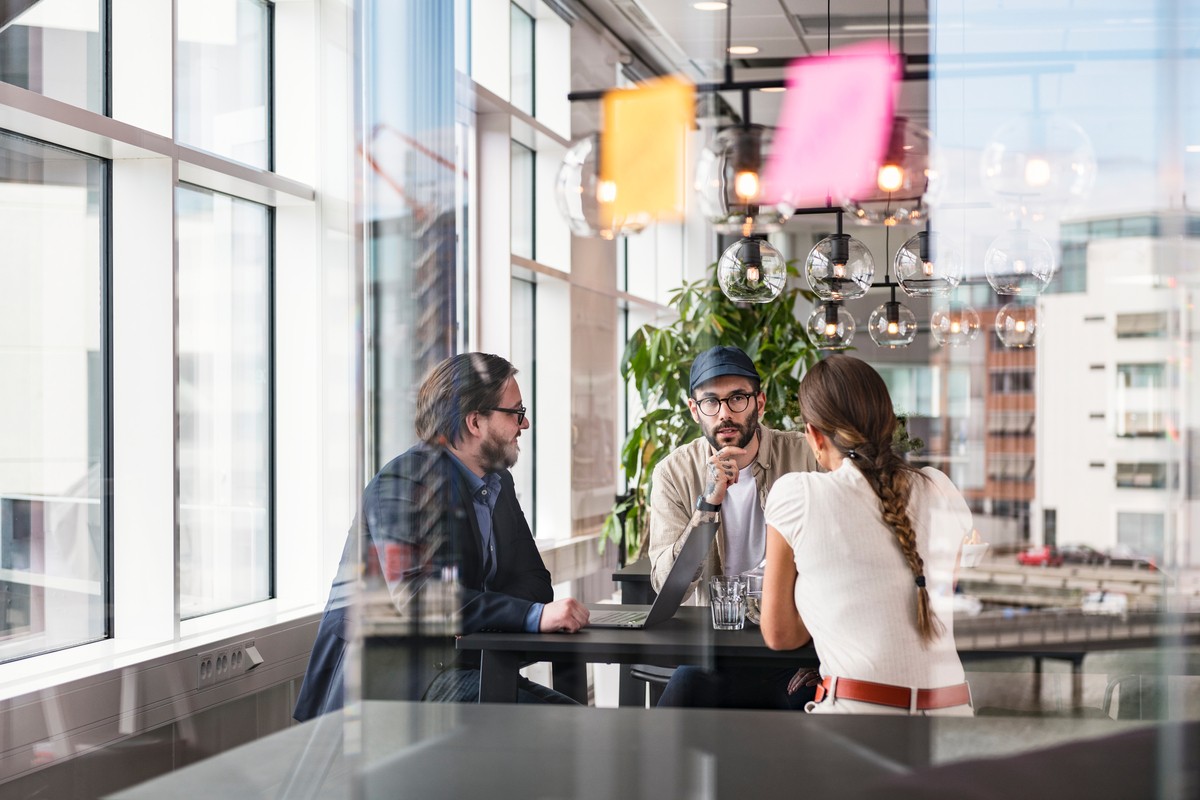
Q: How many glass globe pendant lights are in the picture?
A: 12